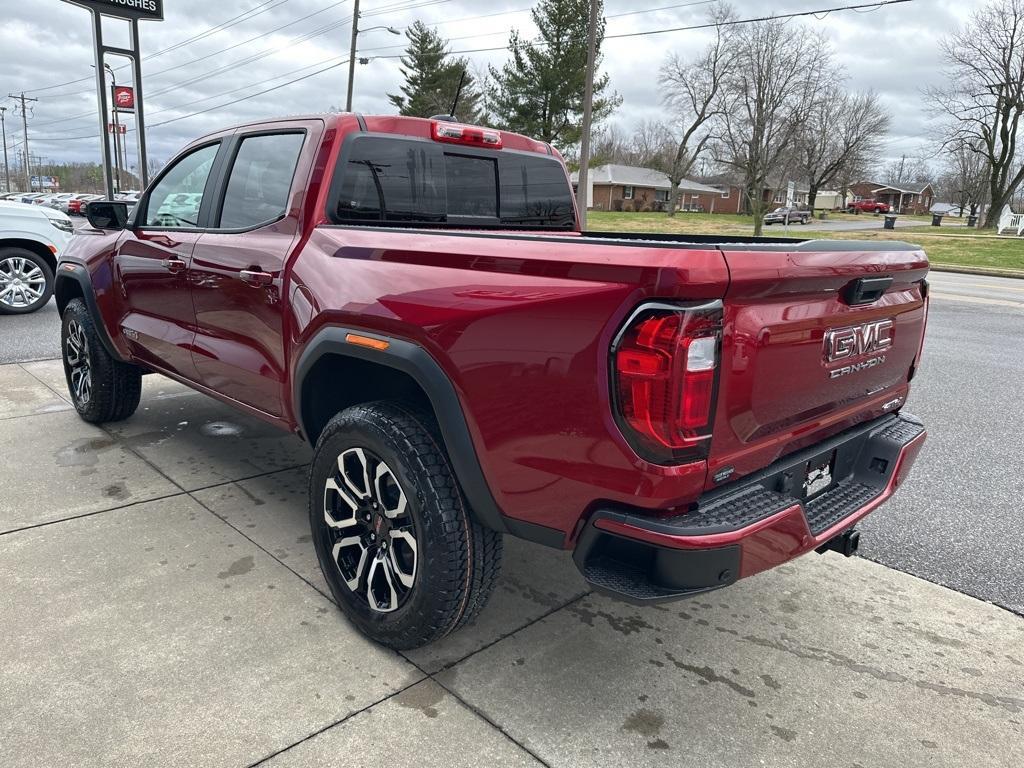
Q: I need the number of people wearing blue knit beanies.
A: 0